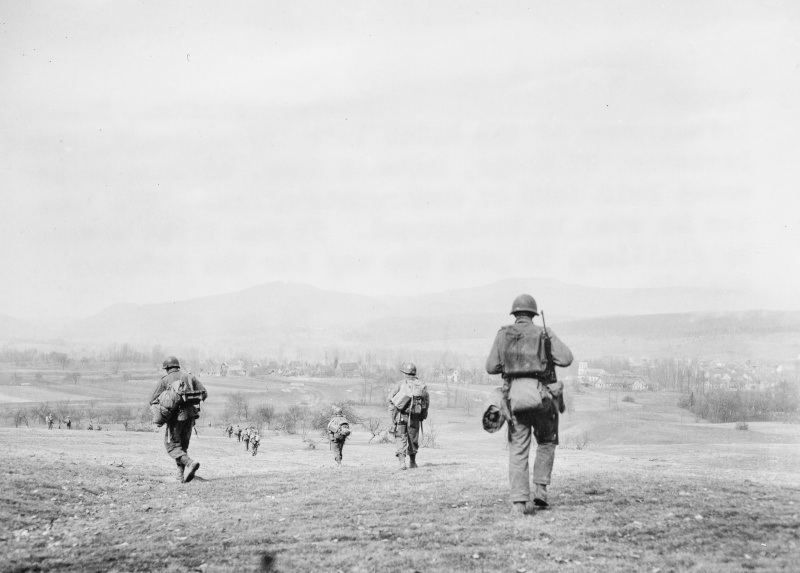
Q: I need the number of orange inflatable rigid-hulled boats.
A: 0